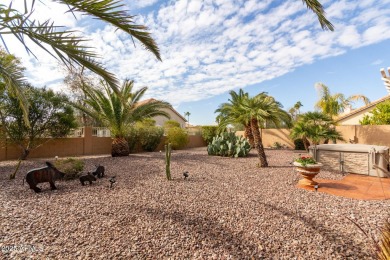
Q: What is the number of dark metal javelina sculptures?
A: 3